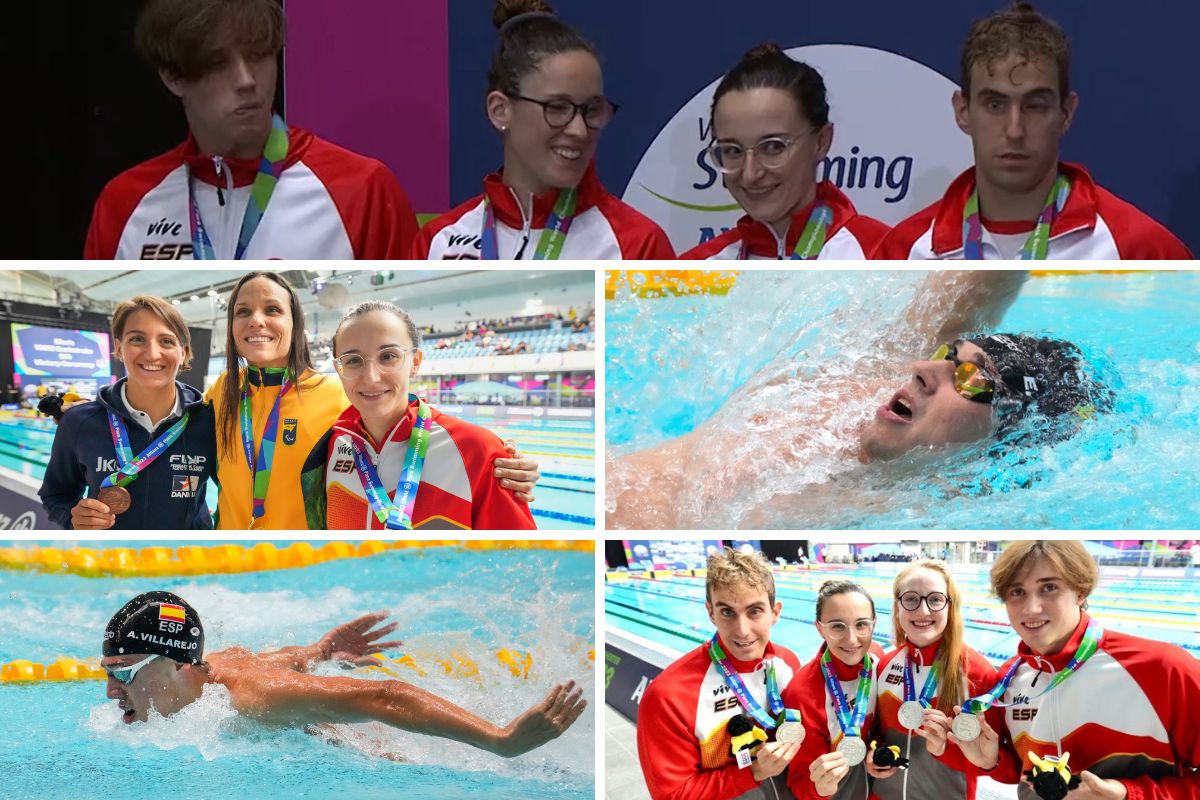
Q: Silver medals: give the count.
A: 4